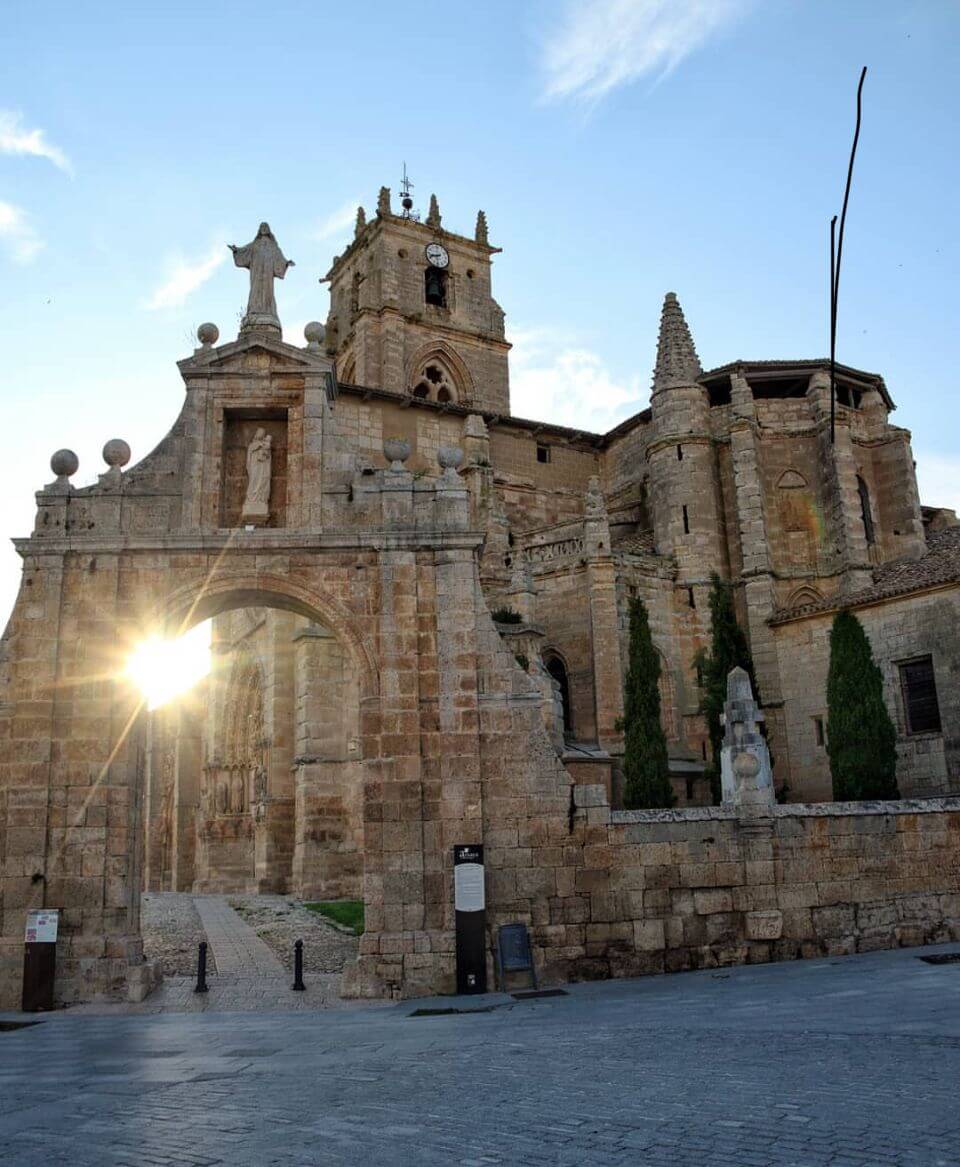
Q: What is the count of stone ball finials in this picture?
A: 7